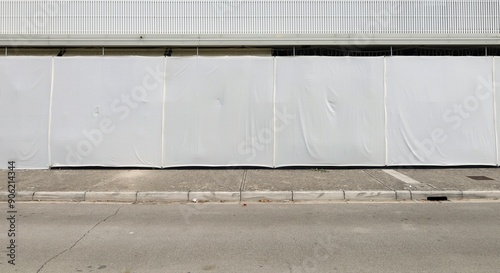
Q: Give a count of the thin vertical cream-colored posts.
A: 5